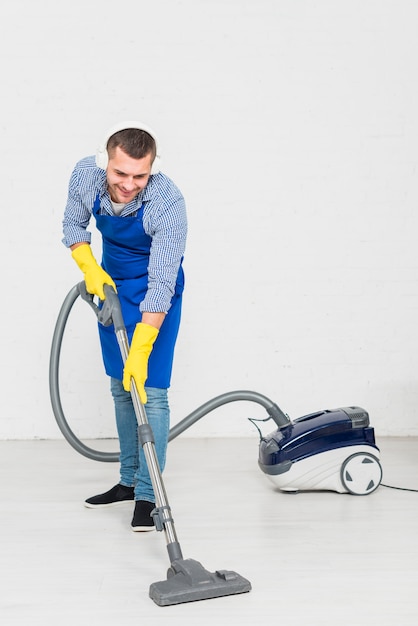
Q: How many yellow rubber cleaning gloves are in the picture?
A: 2